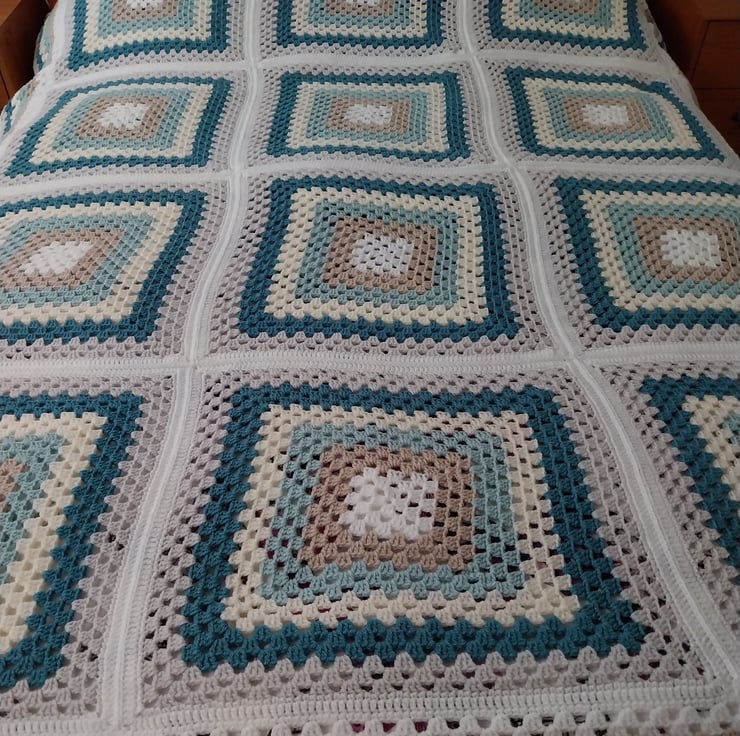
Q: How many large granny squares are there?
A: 12